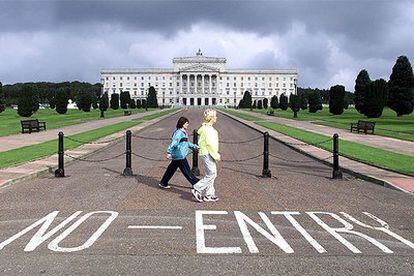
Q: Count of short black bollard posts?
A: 5